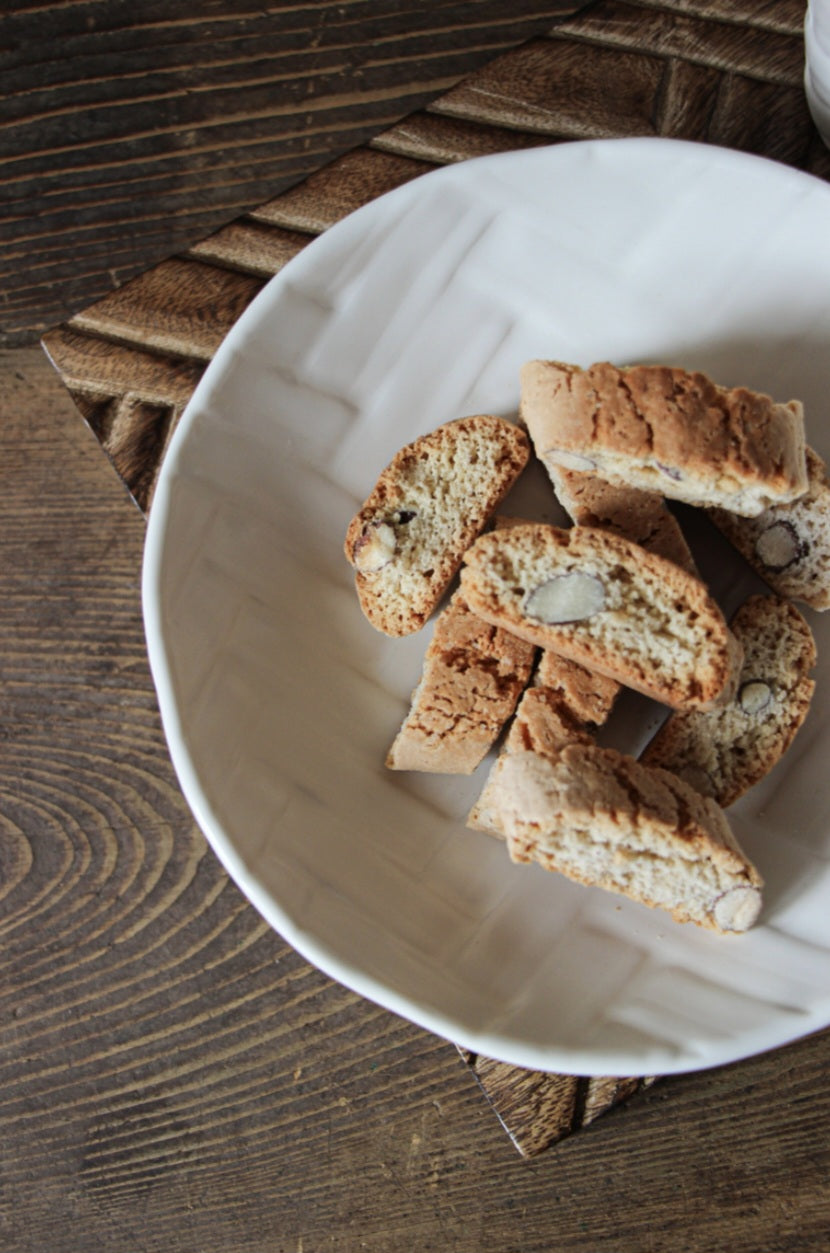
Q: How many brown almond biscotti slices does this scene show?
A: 9